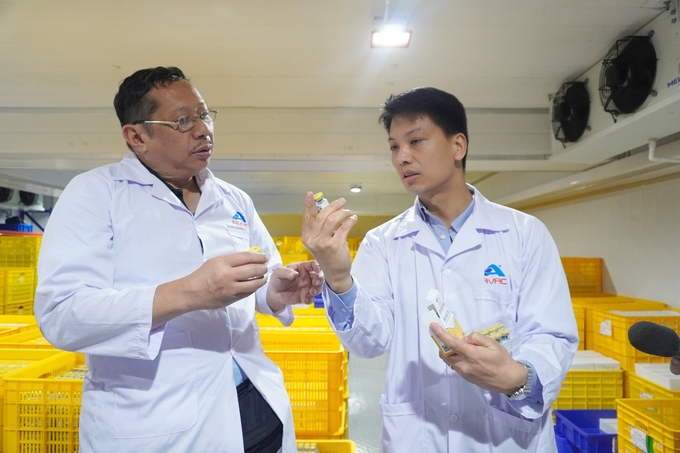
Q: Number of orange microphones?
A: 0